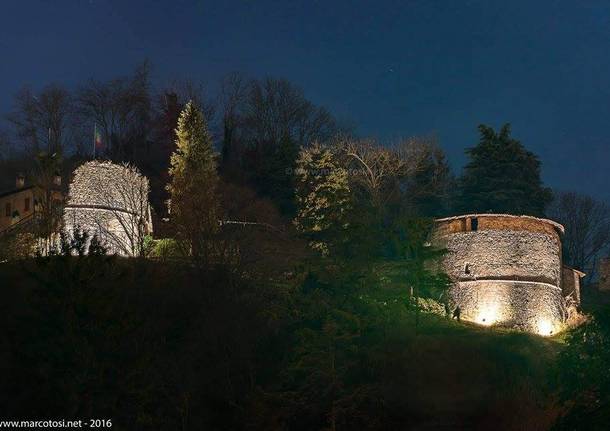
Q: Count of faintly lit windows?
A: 2